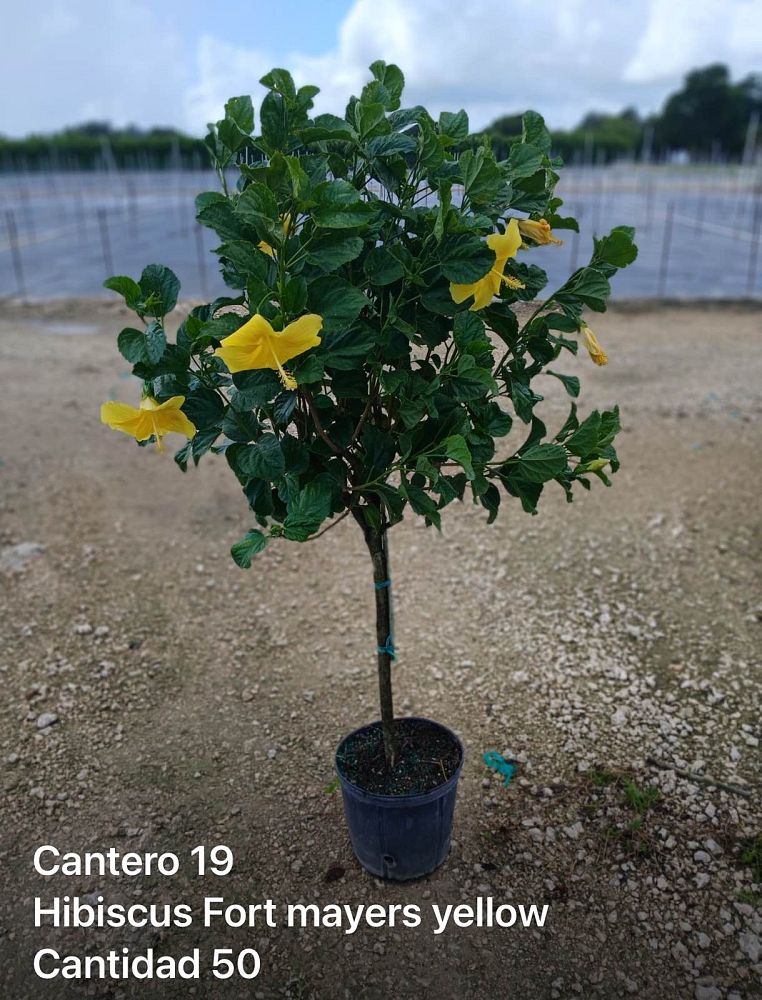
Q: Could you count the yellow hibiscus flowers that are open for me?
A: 3